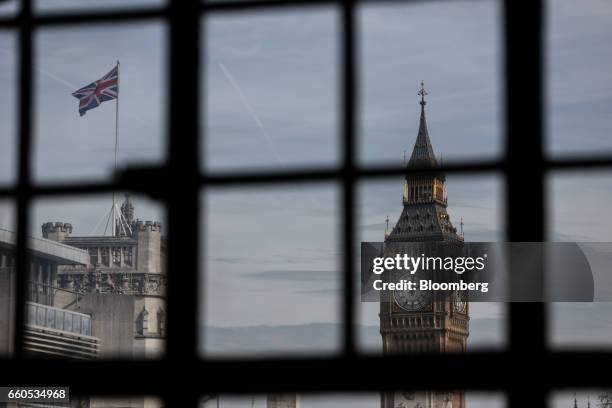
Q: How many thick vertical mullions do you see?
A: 2